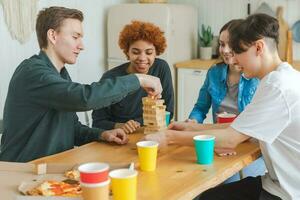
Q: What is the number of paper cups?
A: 7